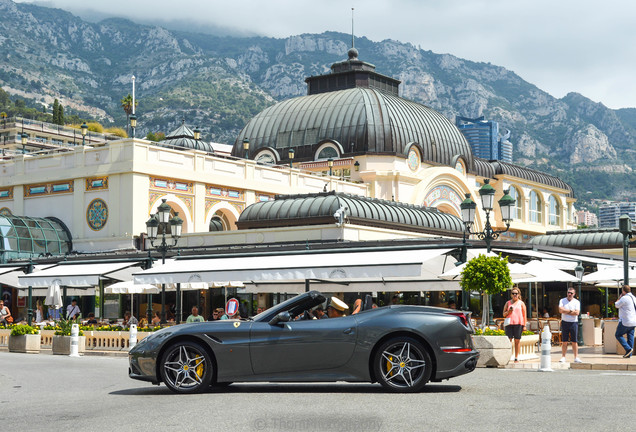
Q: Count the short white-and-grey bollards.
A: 3